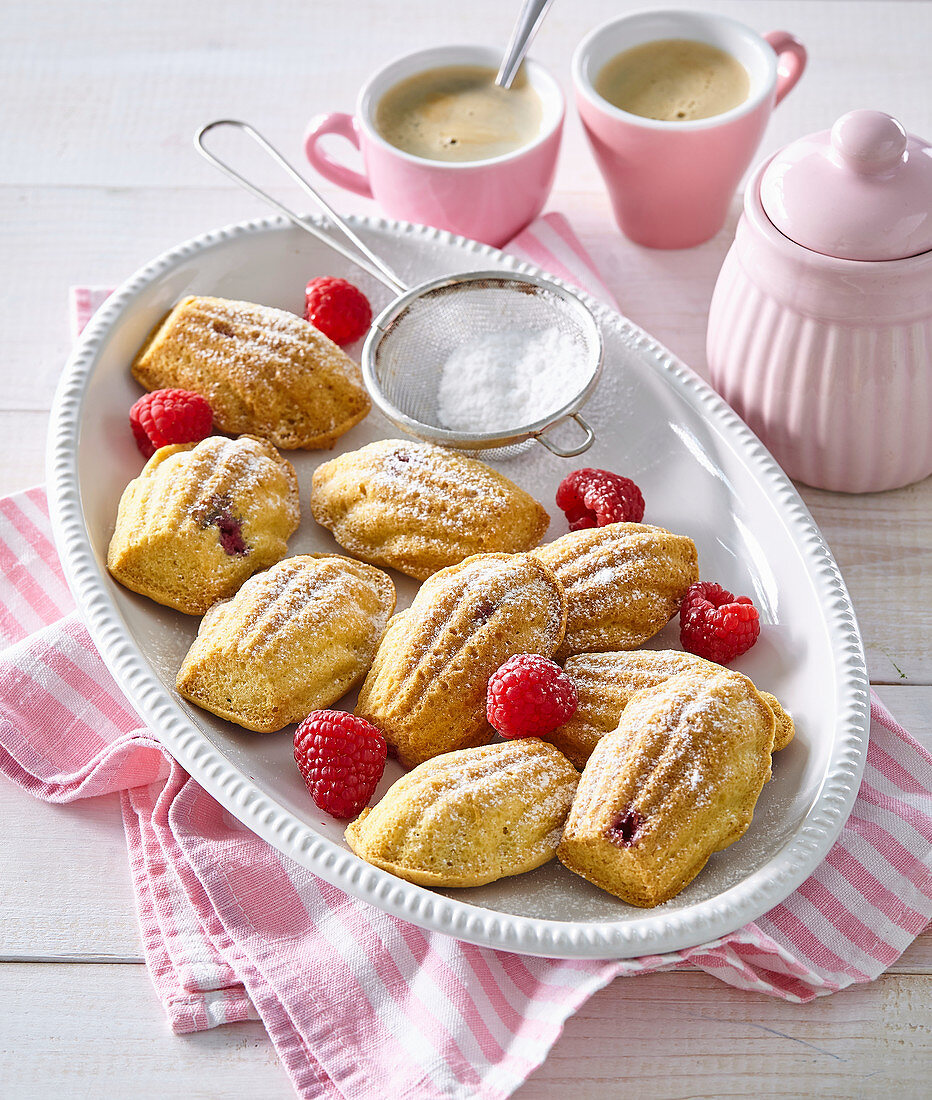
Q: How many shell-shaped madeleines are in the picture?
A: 9